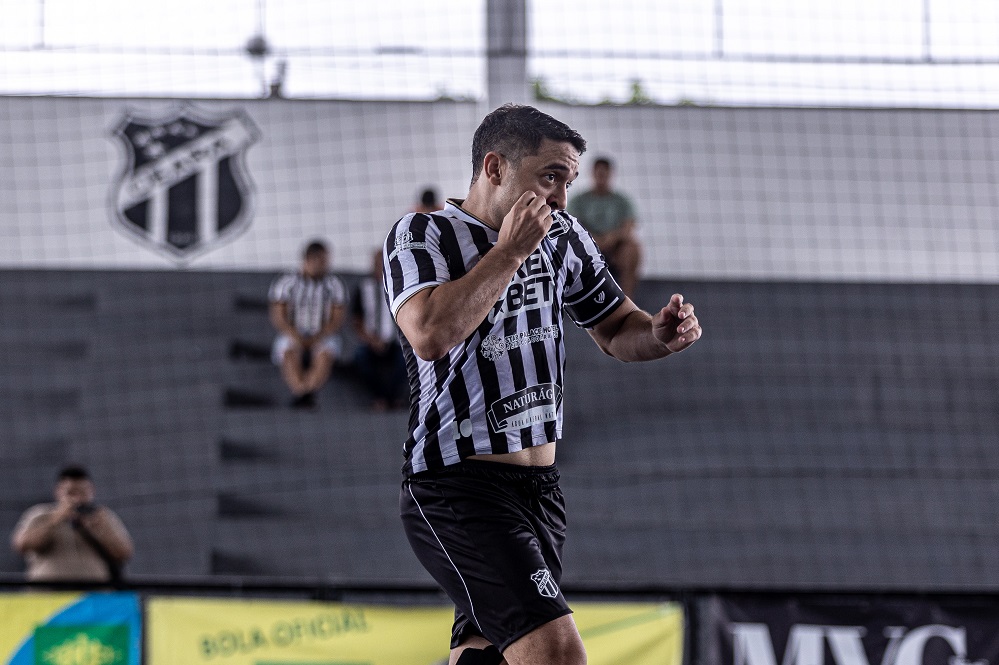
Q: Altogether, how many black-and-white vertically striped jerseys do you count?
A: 3